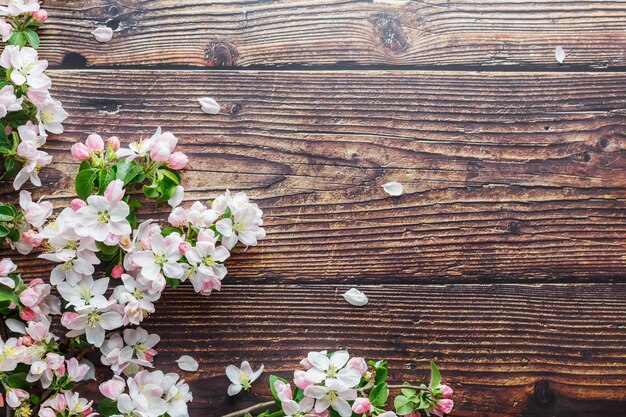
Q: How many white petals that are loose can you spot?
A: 6